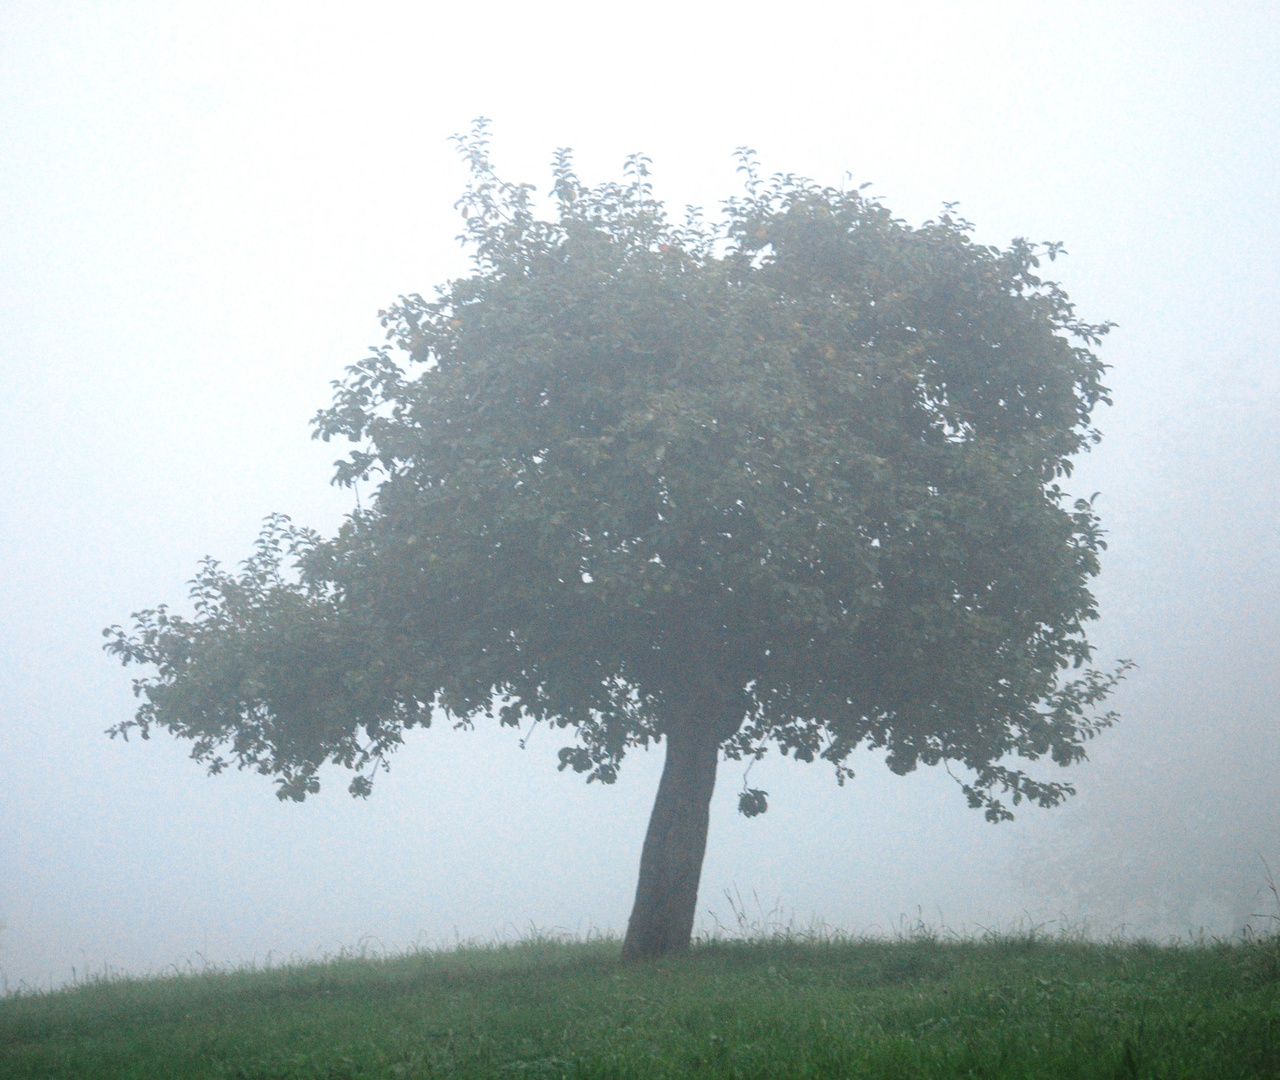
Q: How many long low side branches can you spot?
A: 1